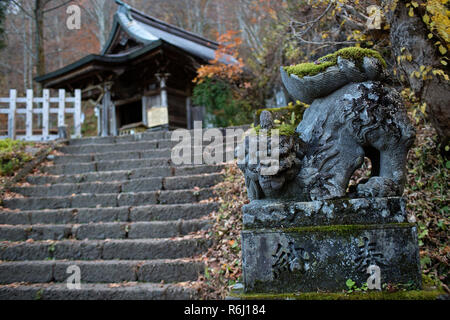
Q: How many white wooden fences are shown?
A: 1